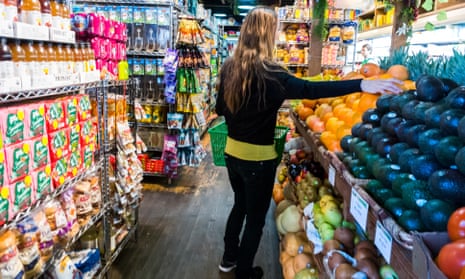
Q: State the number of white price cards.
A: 3